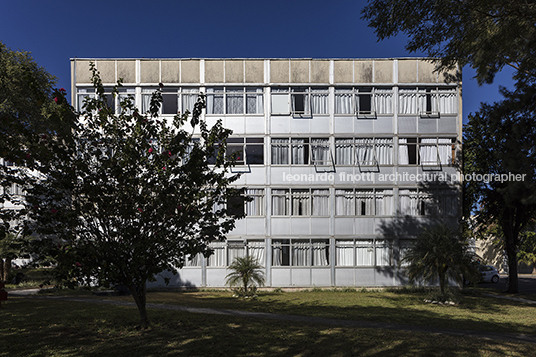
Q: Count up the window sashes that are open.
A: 7